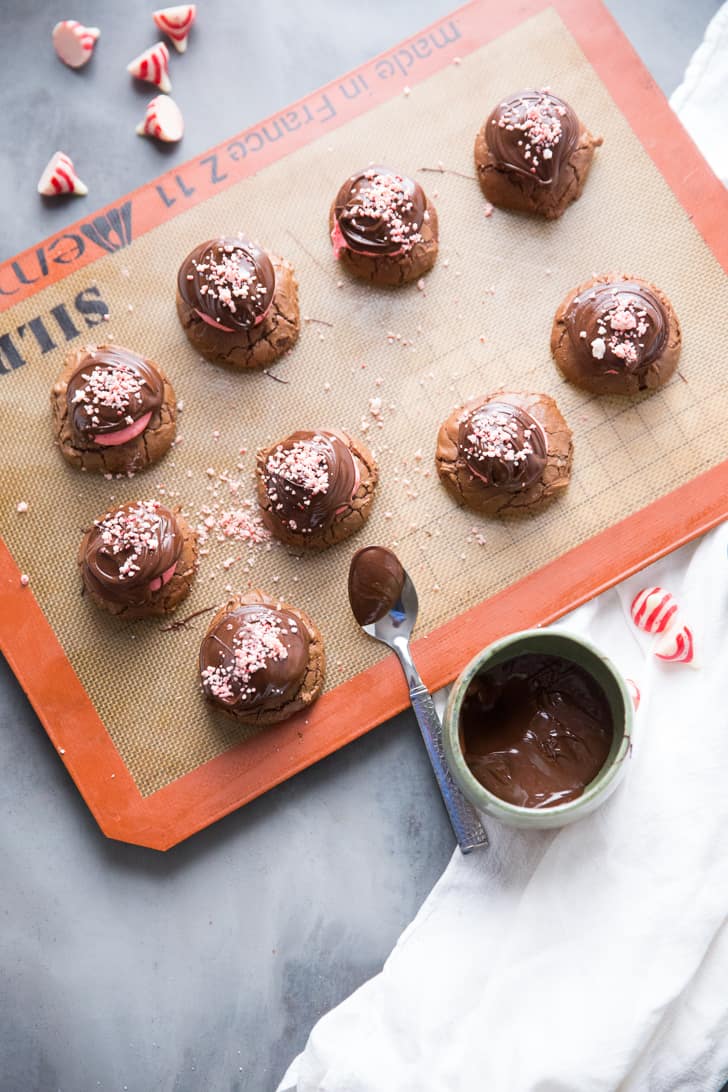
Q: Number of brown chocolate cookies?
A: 9